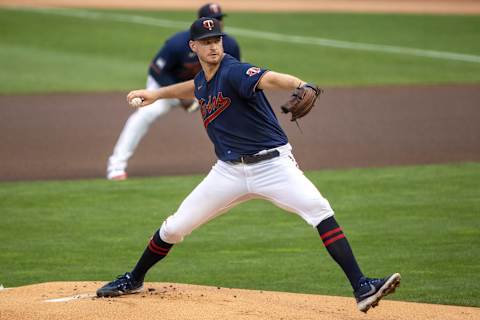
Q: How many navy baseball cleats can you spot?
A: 2